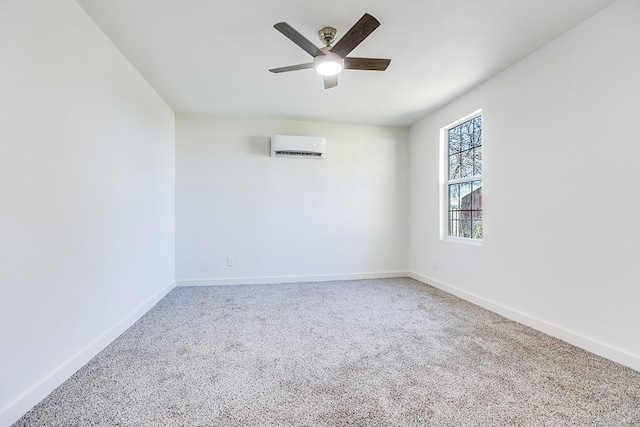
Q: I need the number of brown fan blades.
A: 5